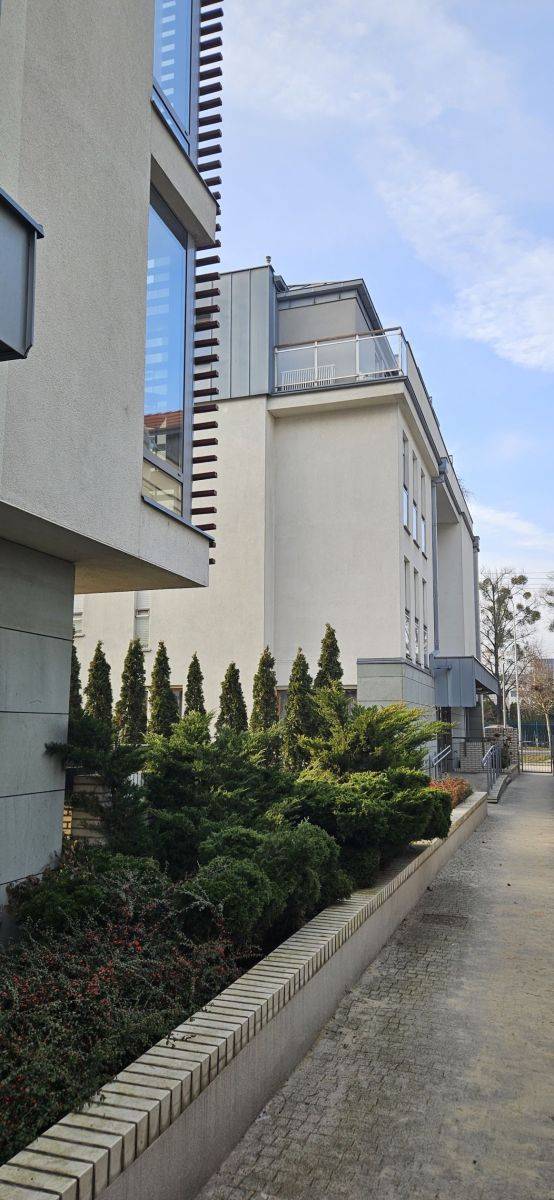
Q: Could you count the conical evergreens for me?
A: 9